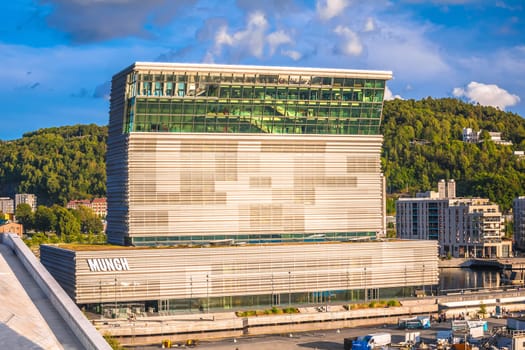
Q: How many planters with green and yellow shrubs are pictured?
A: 2